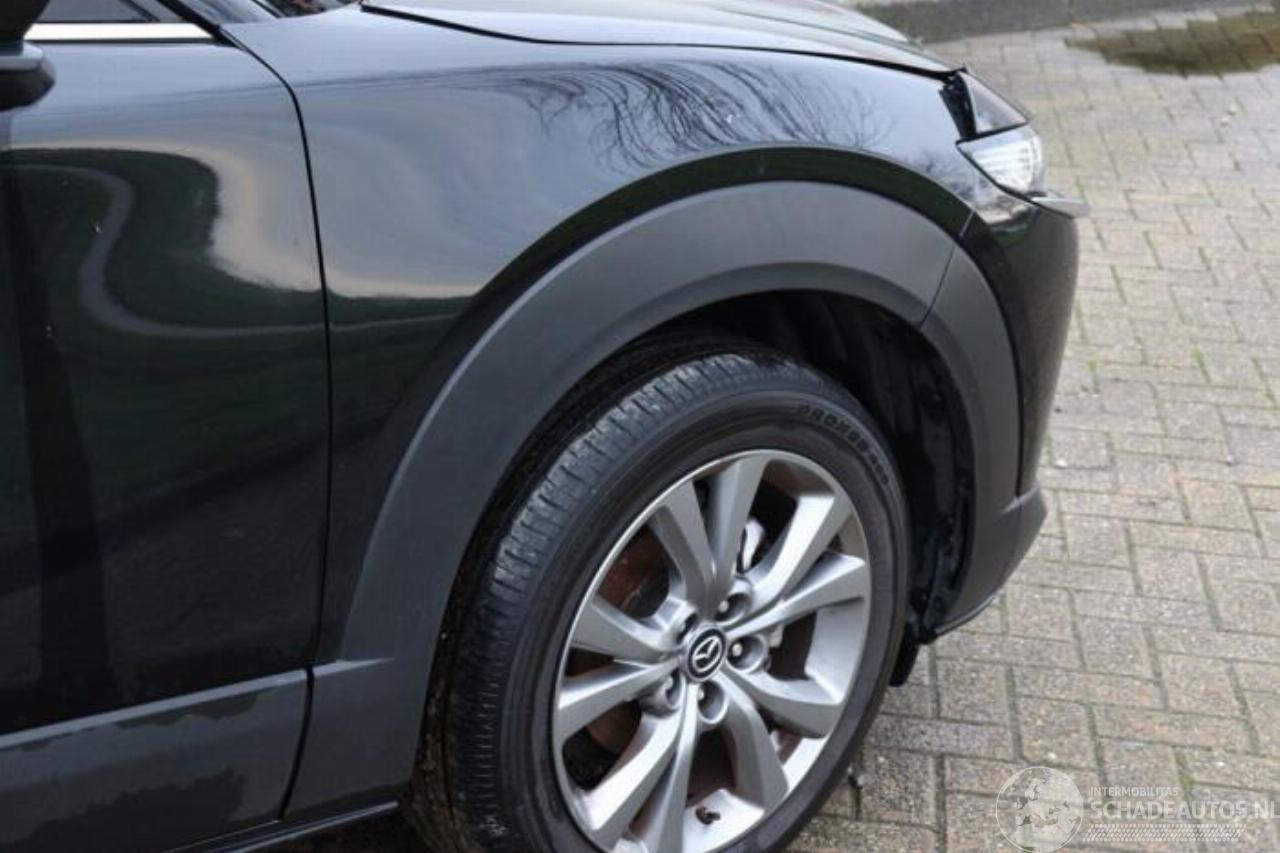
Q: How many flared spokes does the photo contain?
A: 10